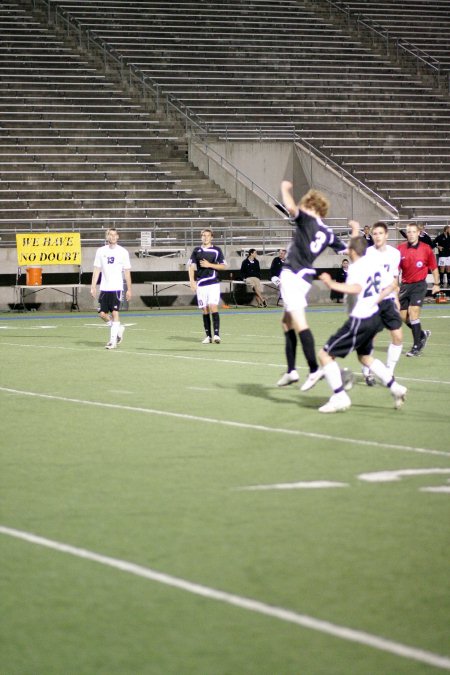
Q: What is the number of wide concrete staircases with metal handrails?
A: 2